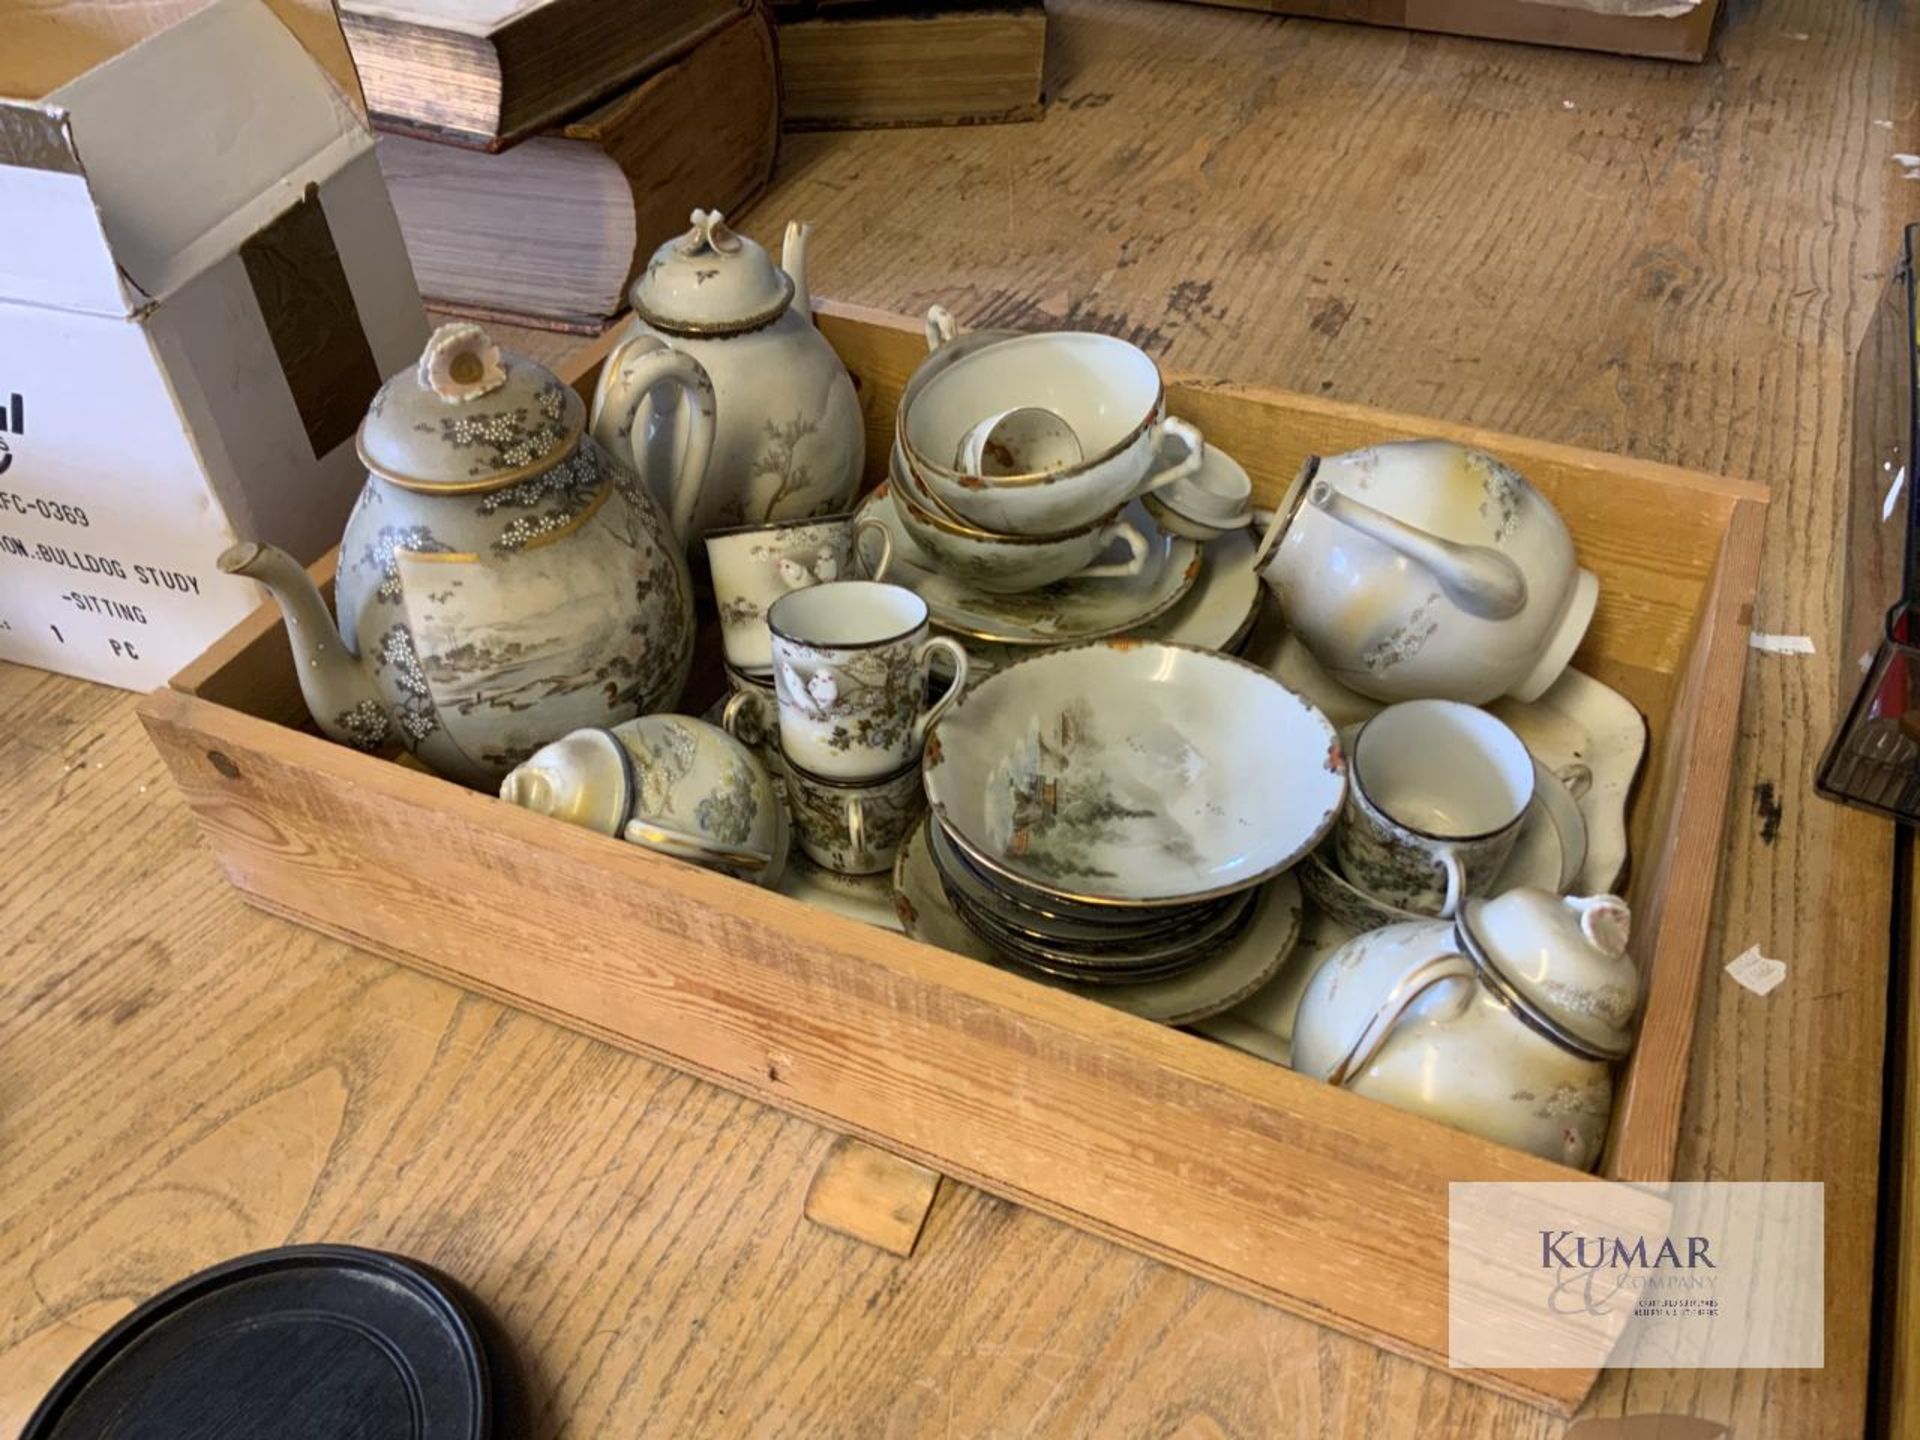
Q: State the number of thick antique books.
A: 3